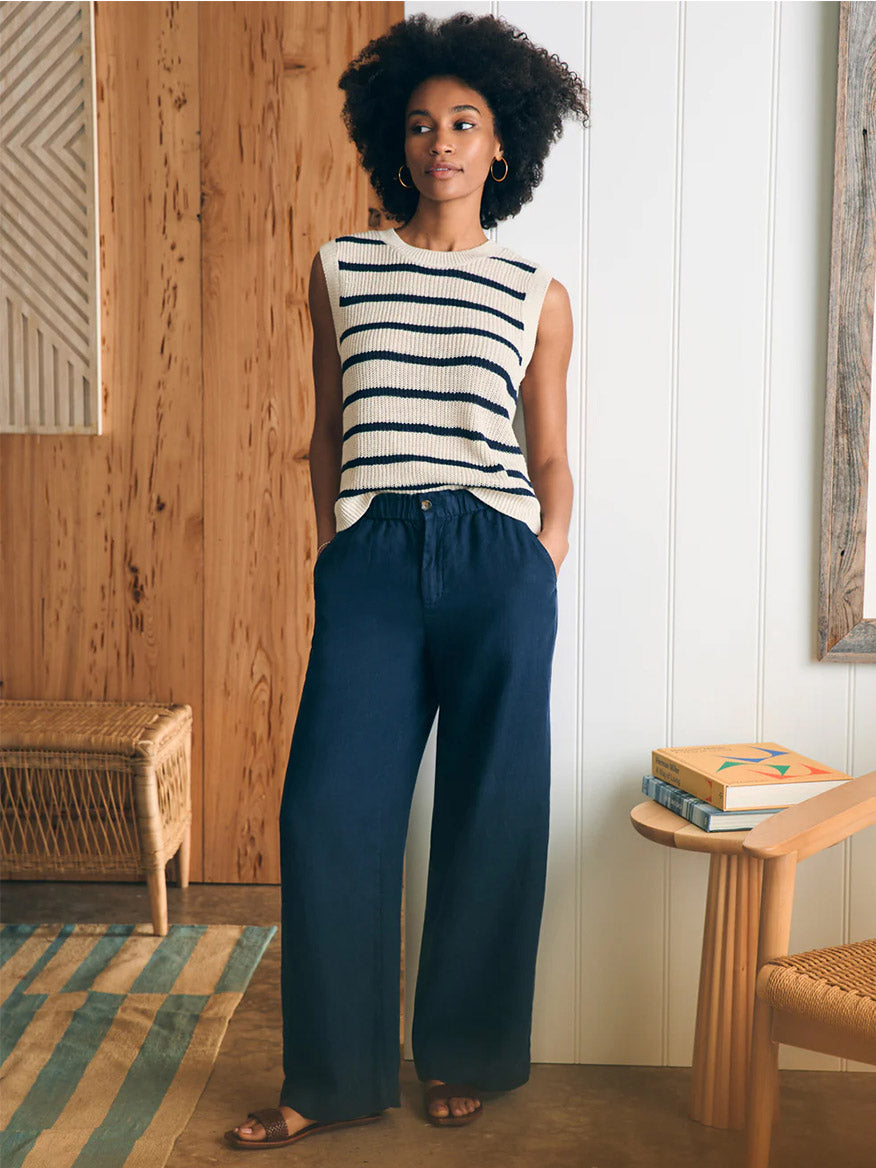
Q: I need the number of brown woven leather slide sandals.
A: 2